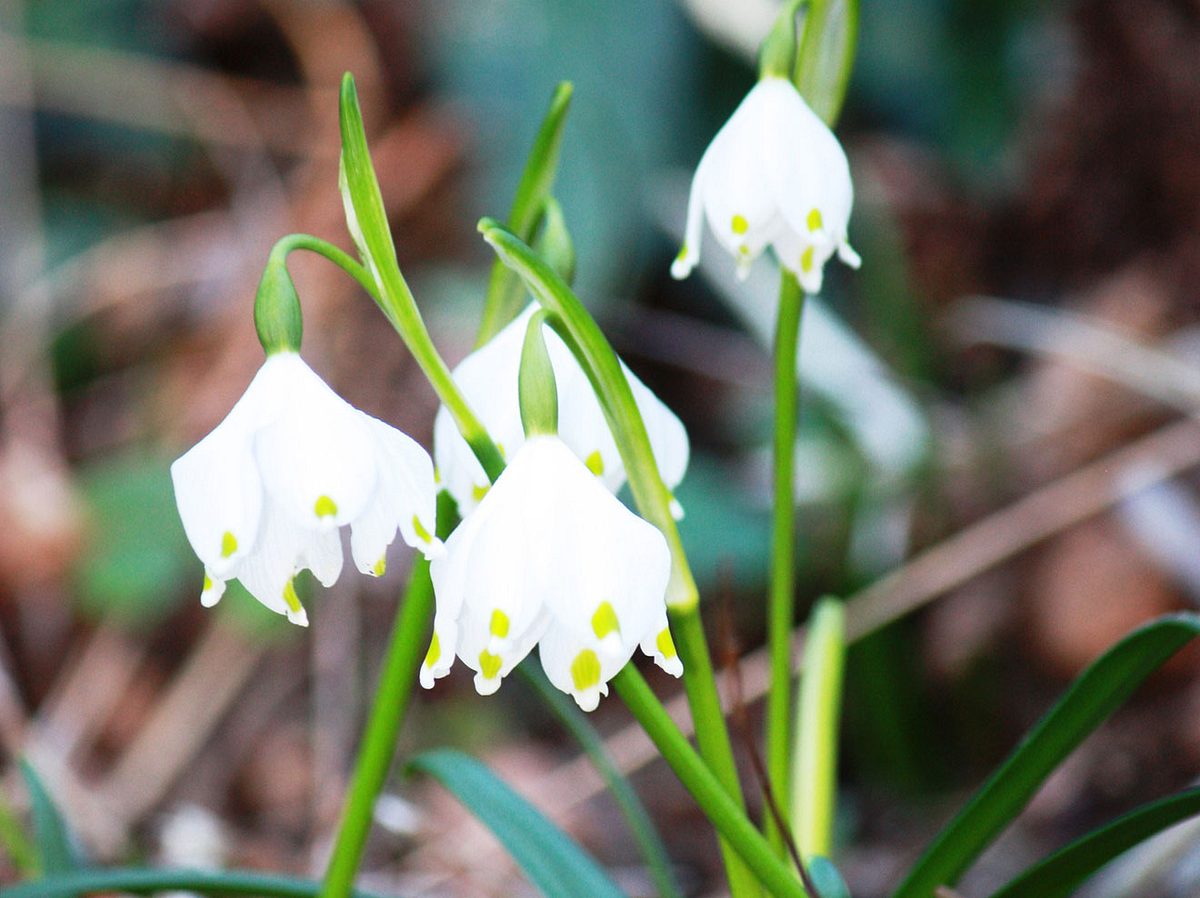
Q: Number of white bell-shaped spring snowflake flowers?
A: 4